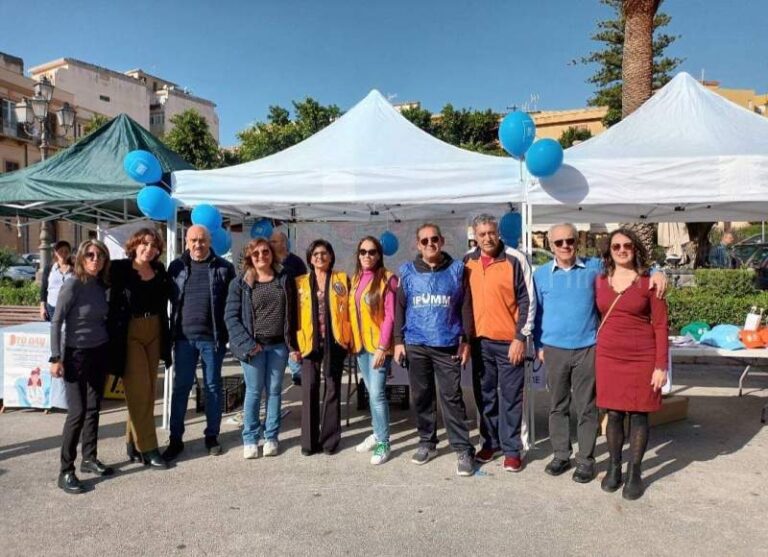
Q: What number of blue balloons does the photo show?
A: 9